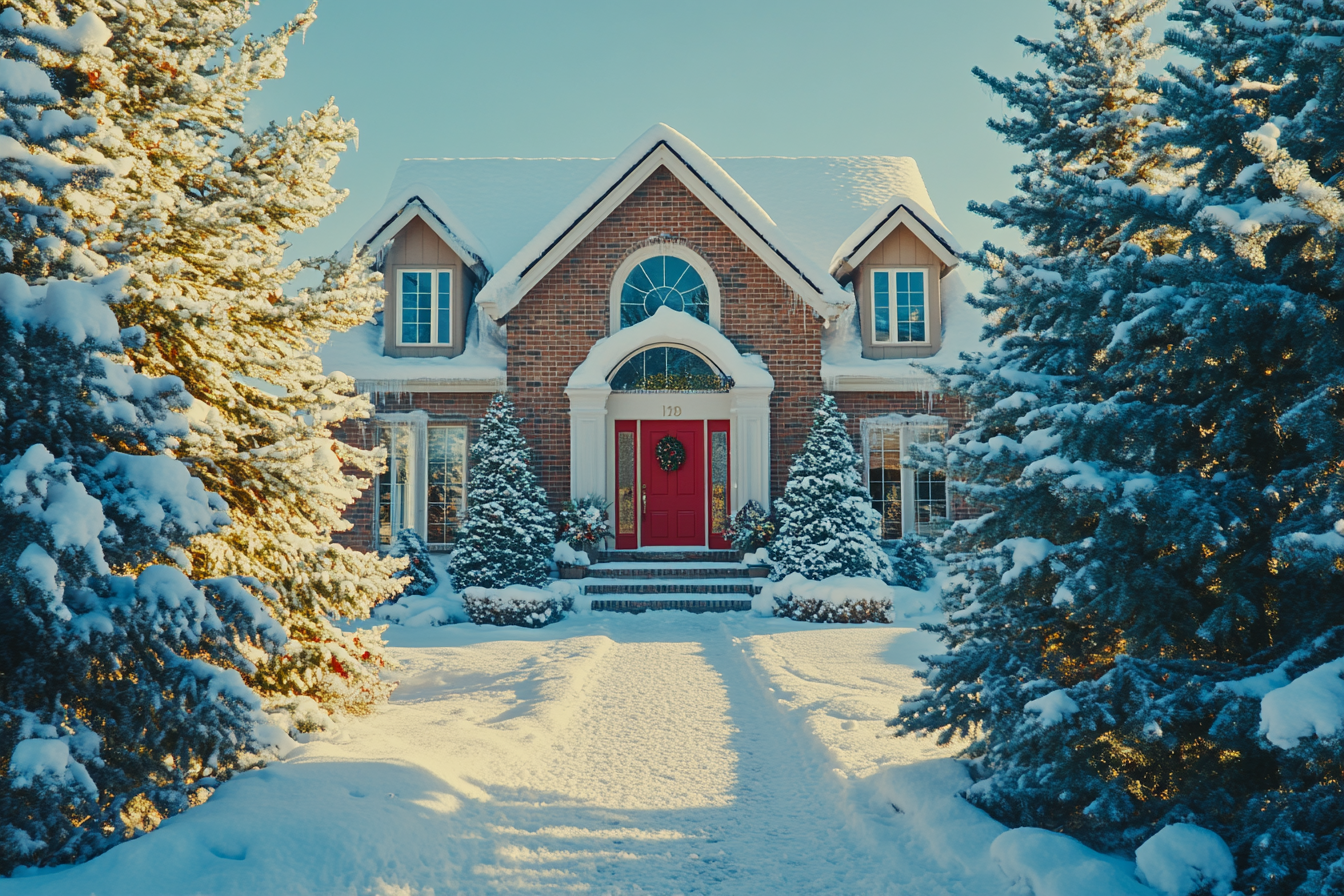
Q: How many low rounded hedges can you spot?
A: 2